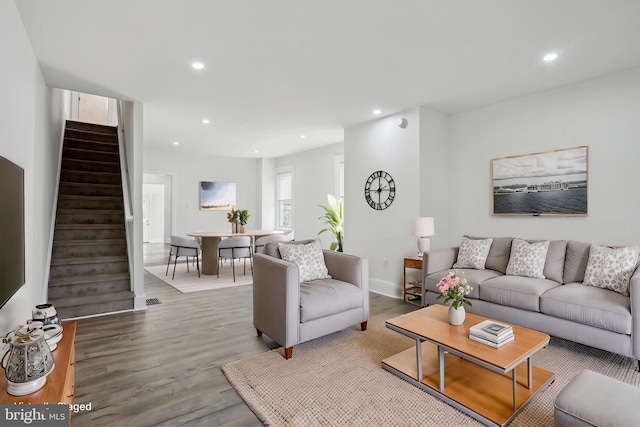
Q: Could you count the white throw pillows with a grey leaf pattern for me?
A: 4